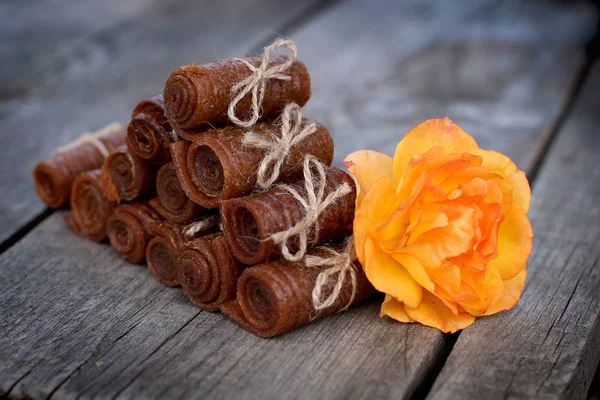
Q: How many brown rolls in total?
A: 12